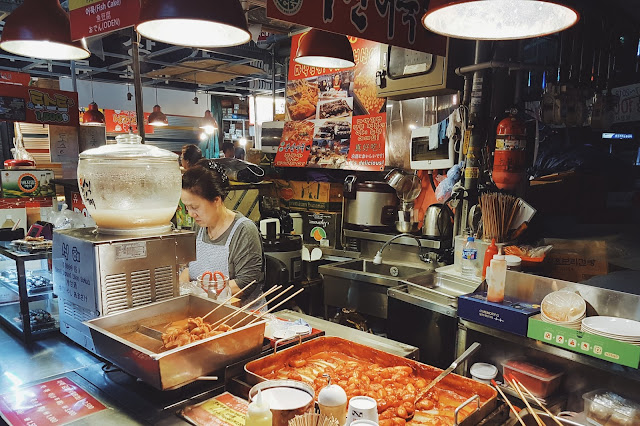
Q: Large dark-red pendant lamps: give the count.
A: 4